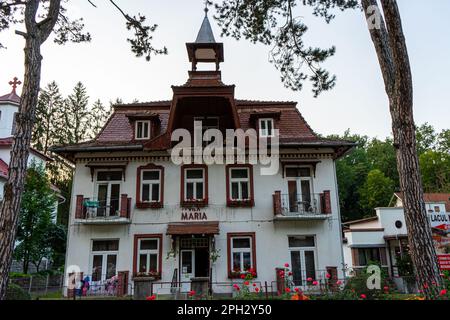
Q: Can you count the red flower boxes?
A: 5